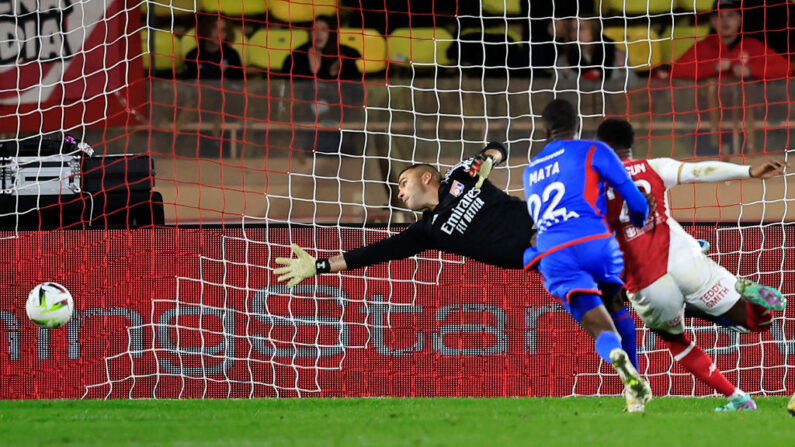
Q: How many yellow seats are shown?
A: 14